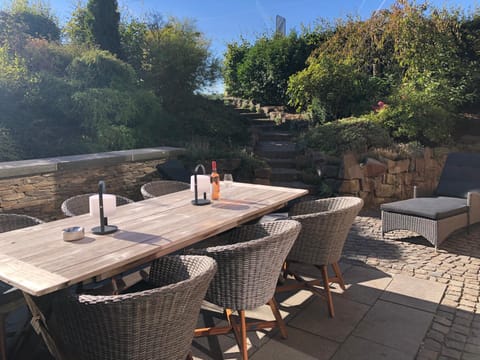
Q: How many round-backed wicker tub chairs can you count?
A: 6